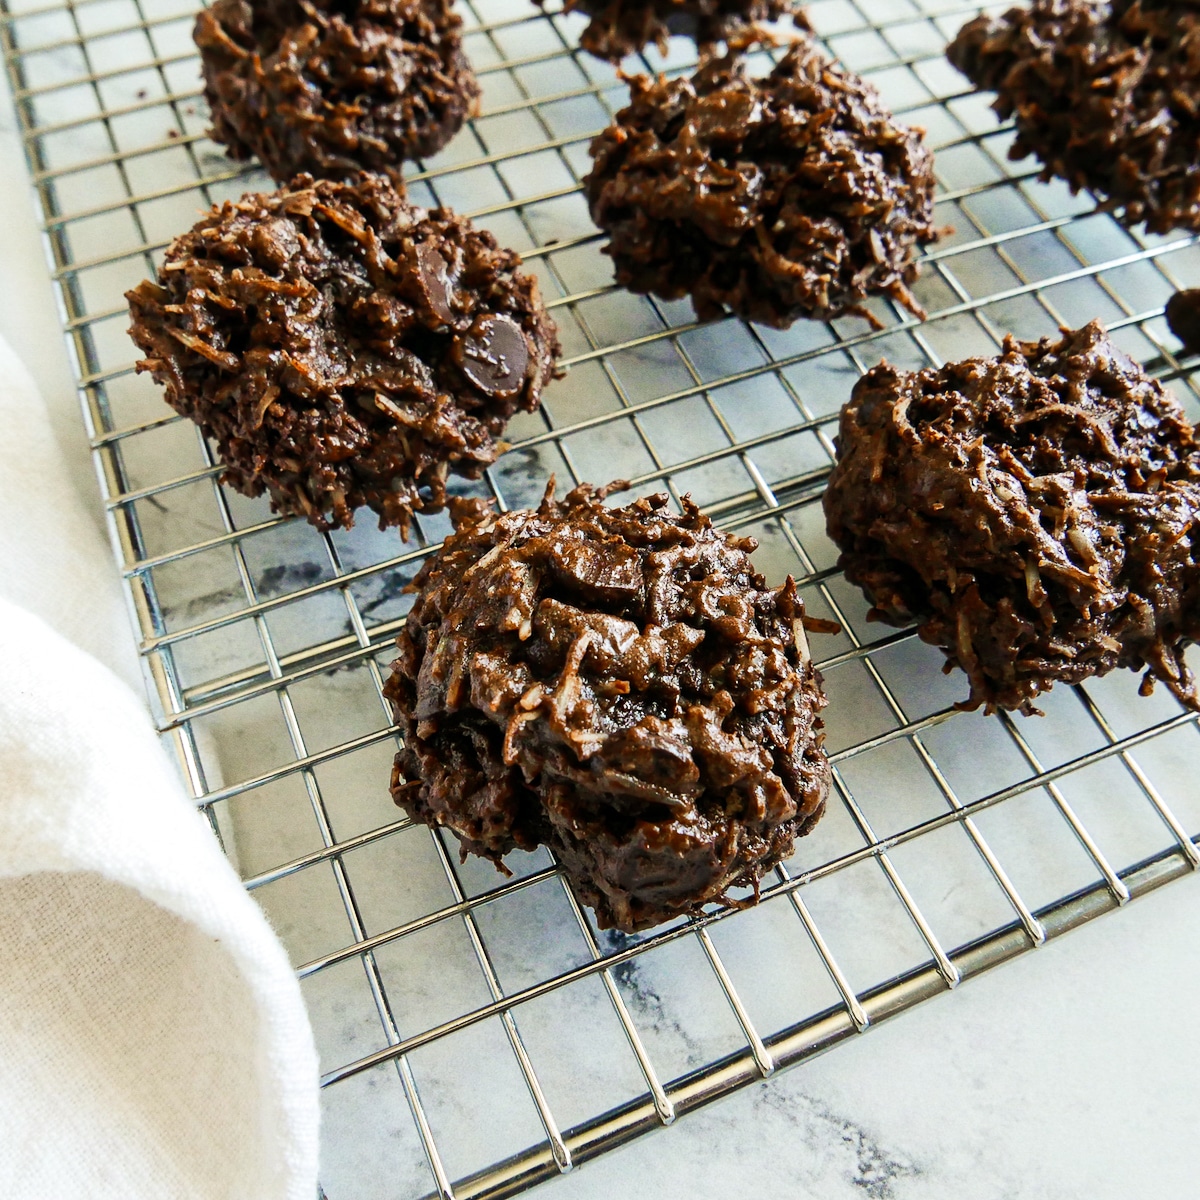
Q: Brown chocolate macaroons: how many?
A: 8